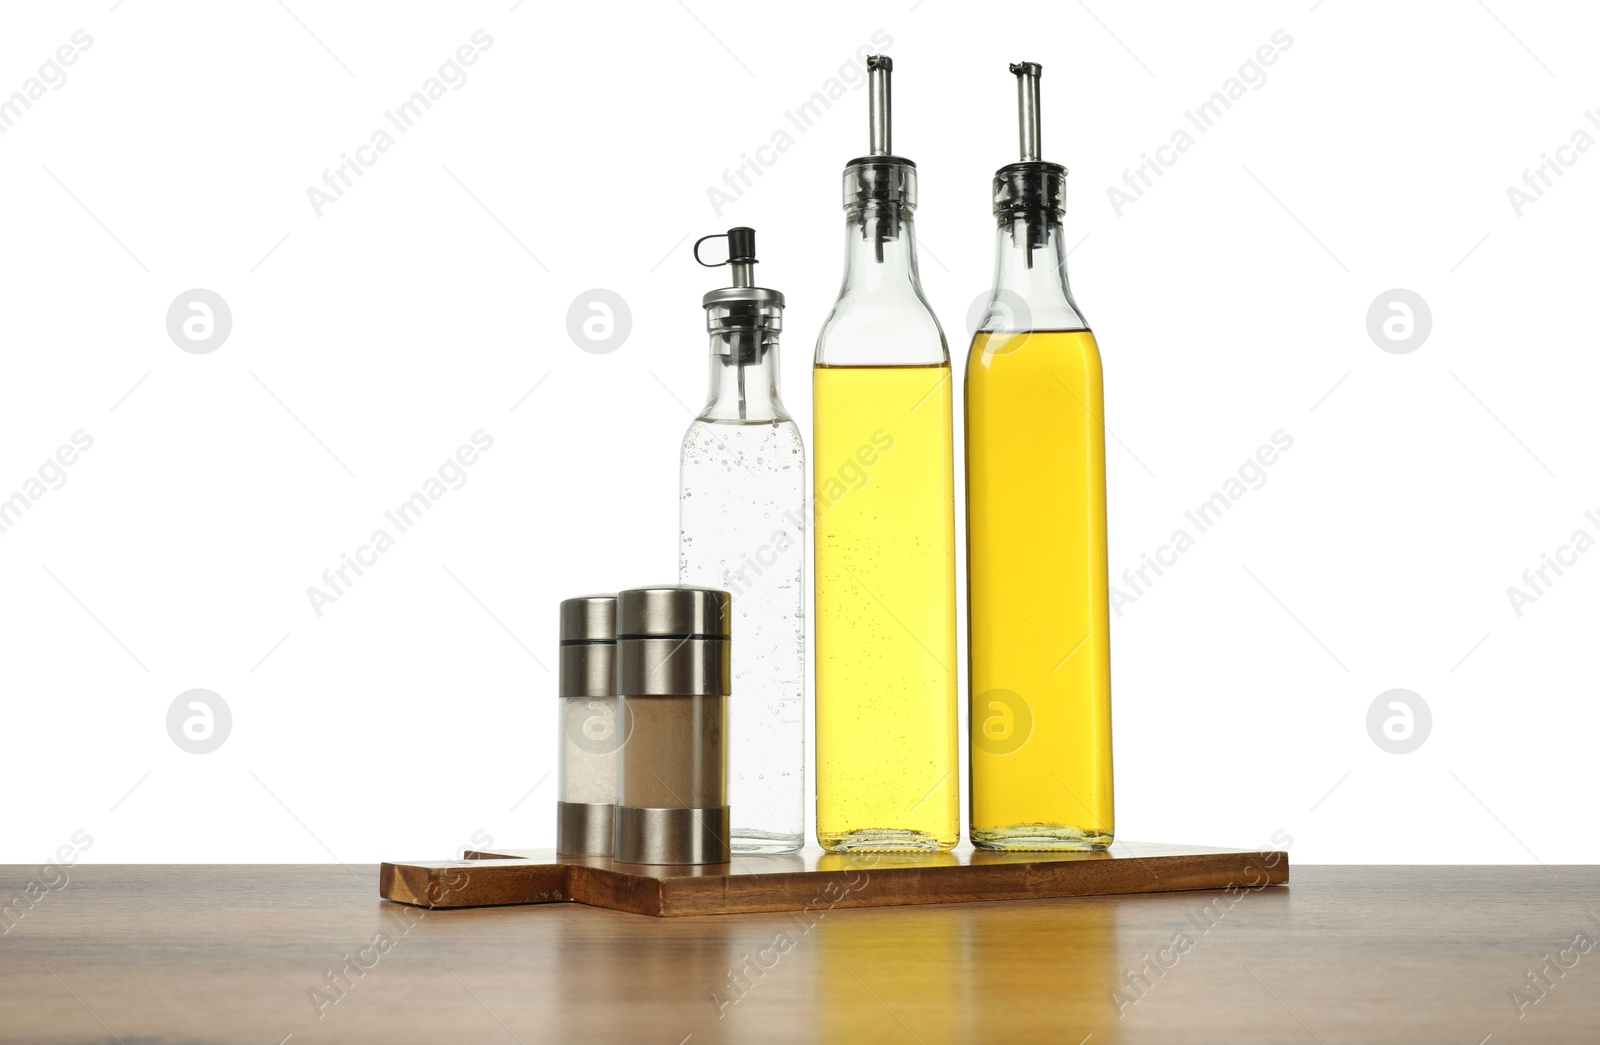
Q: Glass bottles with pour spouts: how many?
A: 3